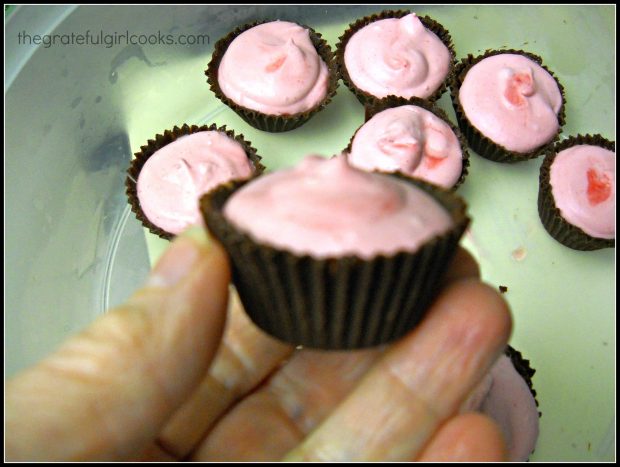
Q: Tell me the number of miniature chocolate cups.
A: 8